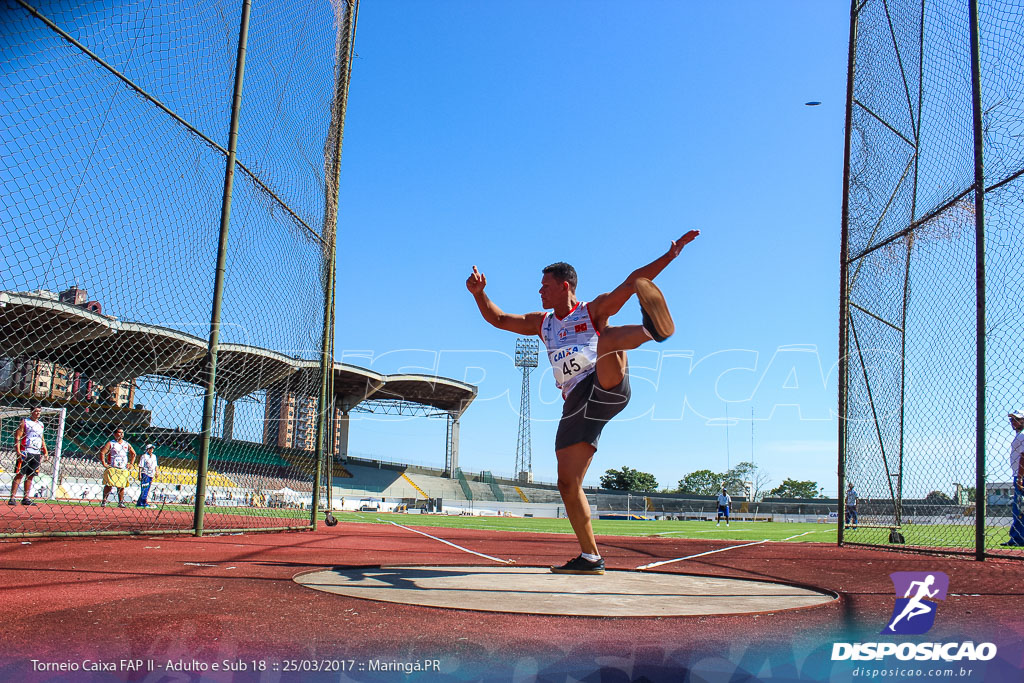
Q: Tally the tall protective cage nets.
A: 2